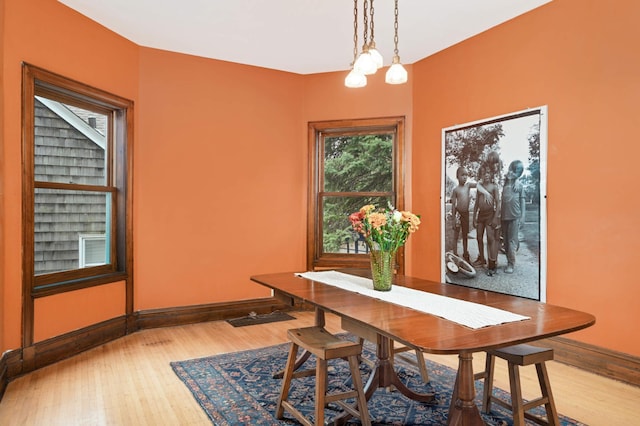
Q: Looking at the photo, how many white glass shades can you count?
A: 4